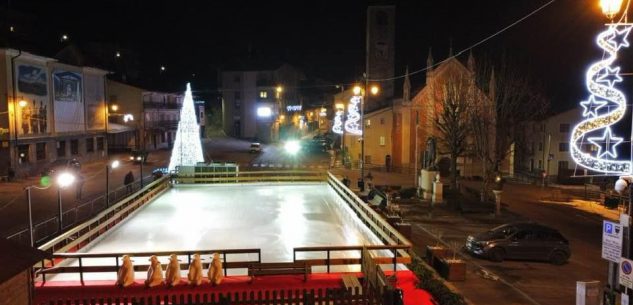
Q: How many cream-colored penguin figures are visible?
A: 5